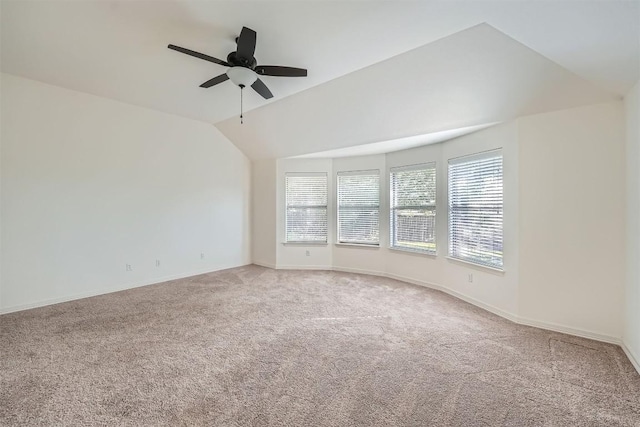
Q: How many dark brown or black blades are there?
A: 5